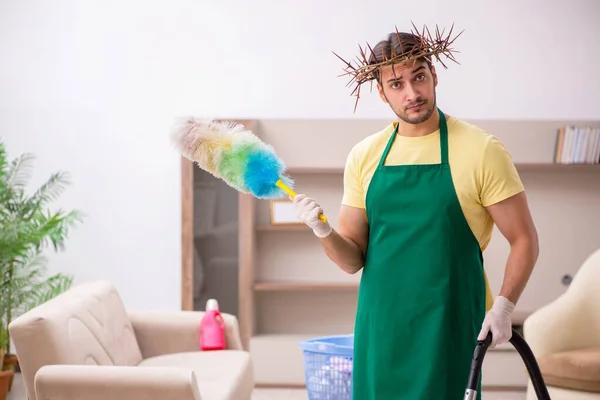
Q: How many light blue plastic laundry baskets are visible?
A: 1